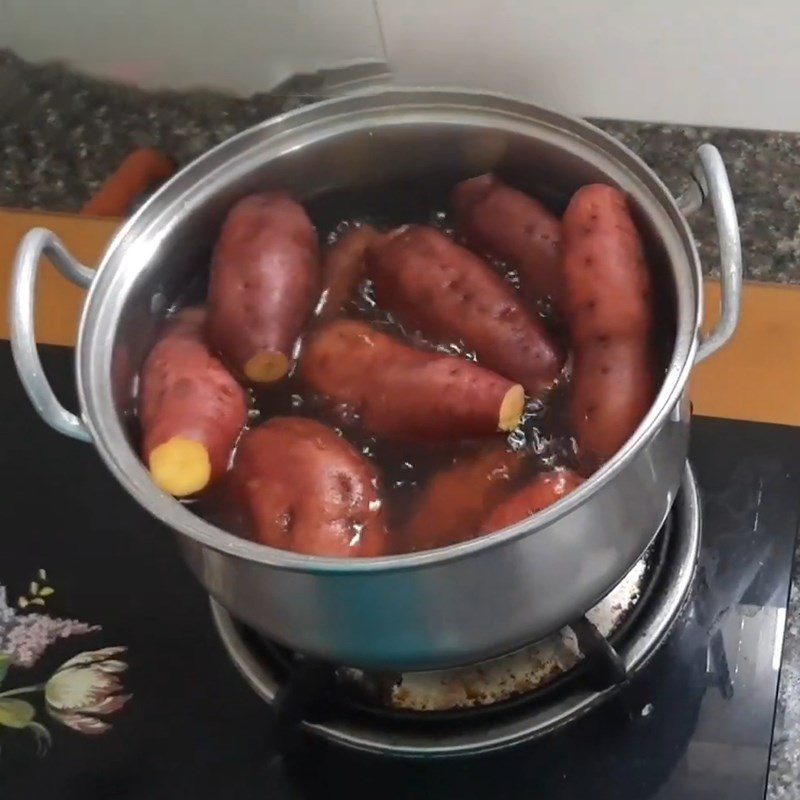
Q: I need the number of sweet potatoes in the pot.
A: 10